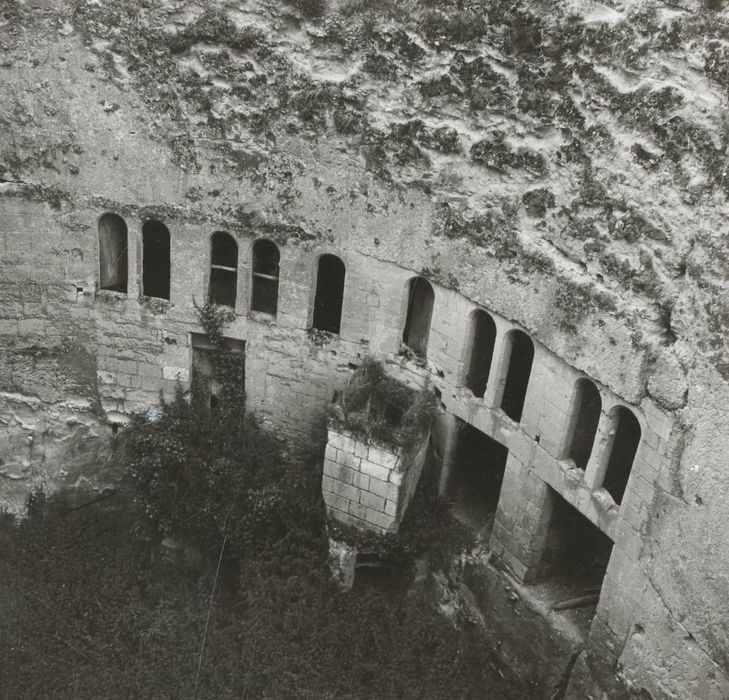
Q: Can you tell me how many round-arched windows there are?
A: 10